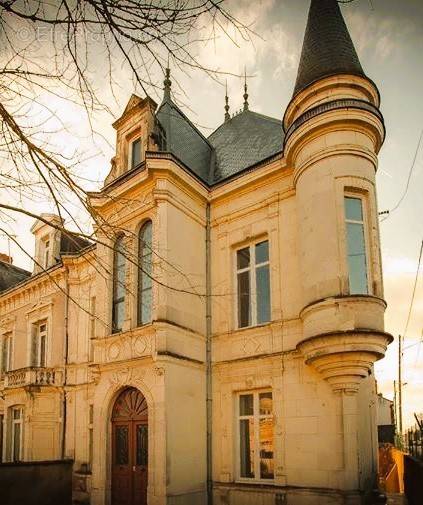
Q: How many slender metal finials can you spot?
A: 3